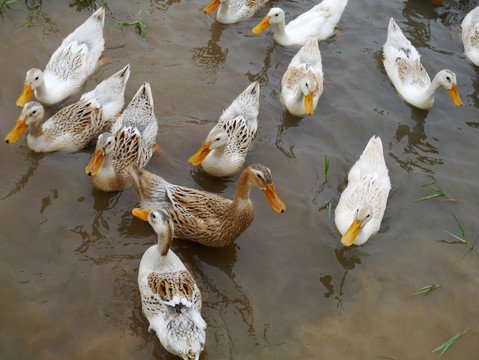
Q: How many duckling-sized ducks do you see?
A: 0